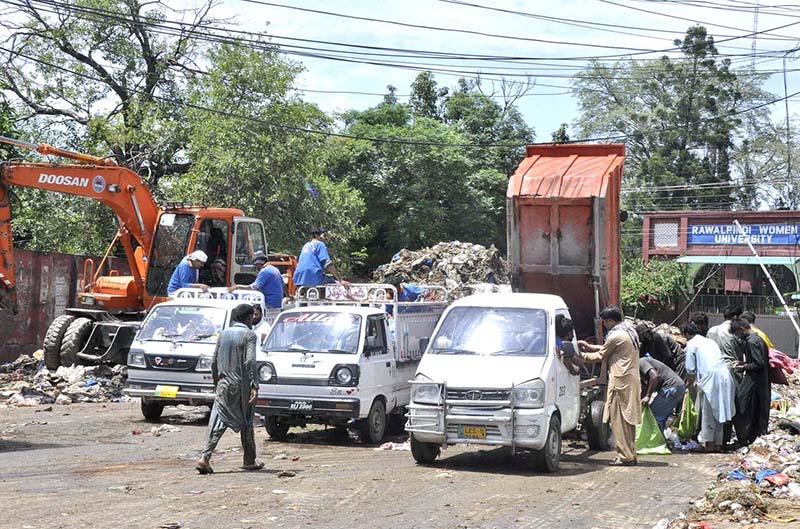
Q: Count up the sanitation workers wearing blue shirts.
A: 4